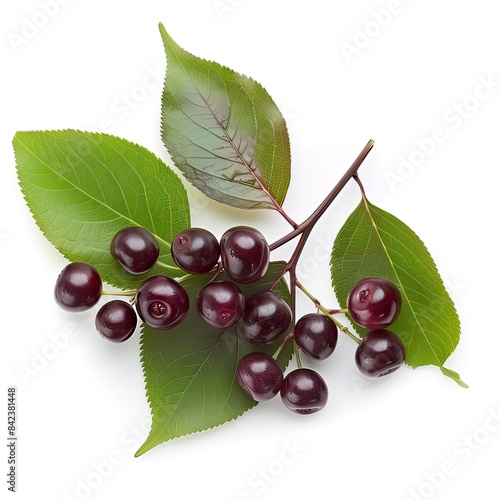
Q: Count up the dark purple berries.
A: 13